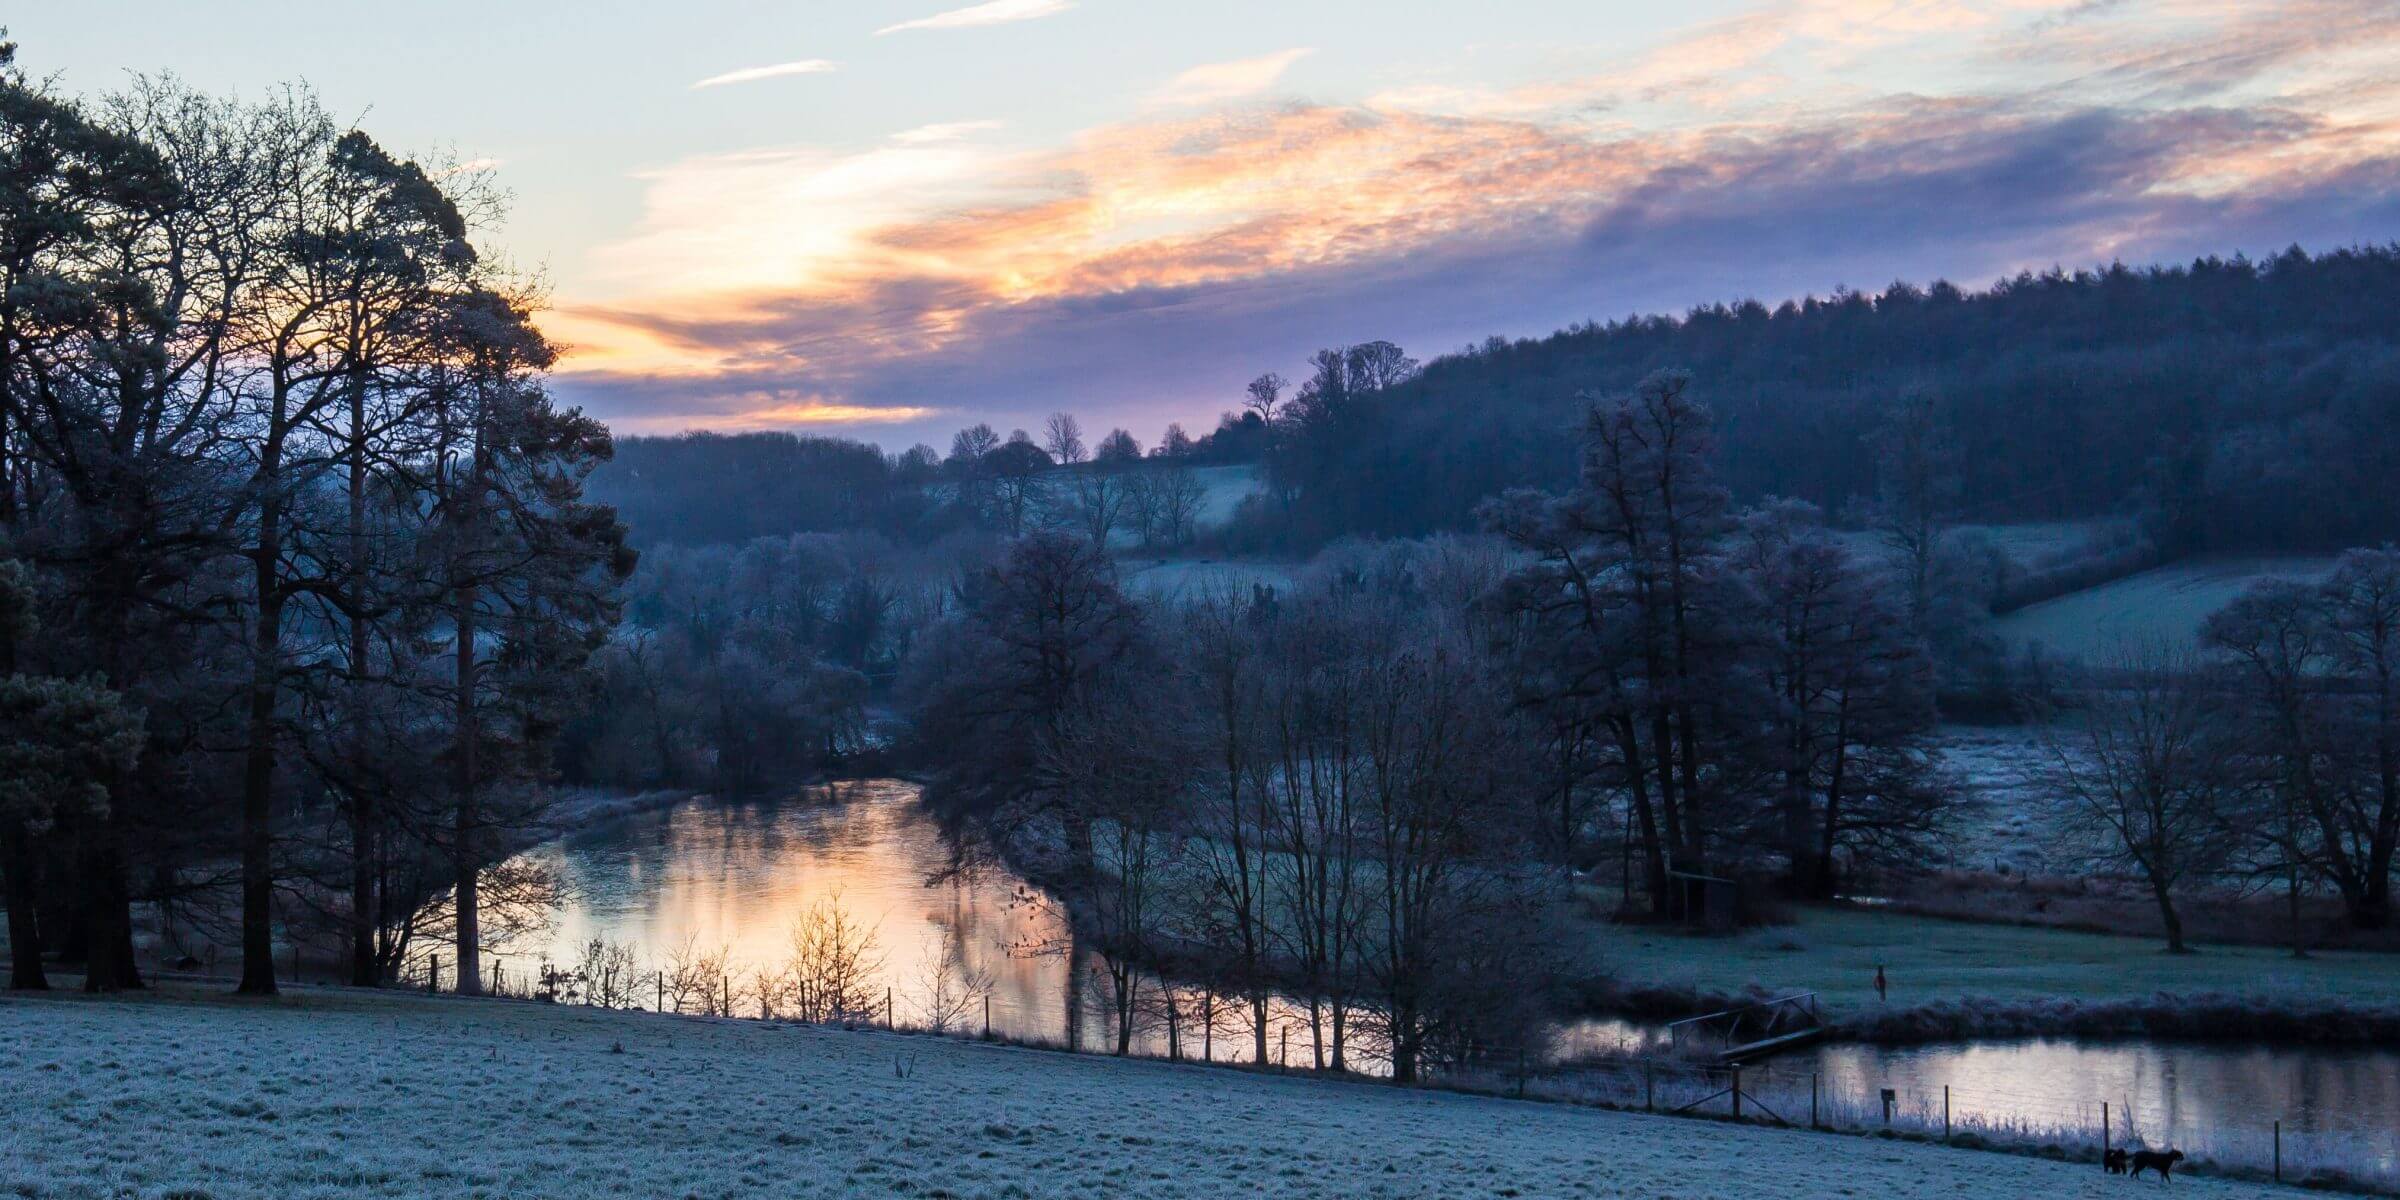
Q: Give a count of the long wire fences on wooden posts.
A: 1